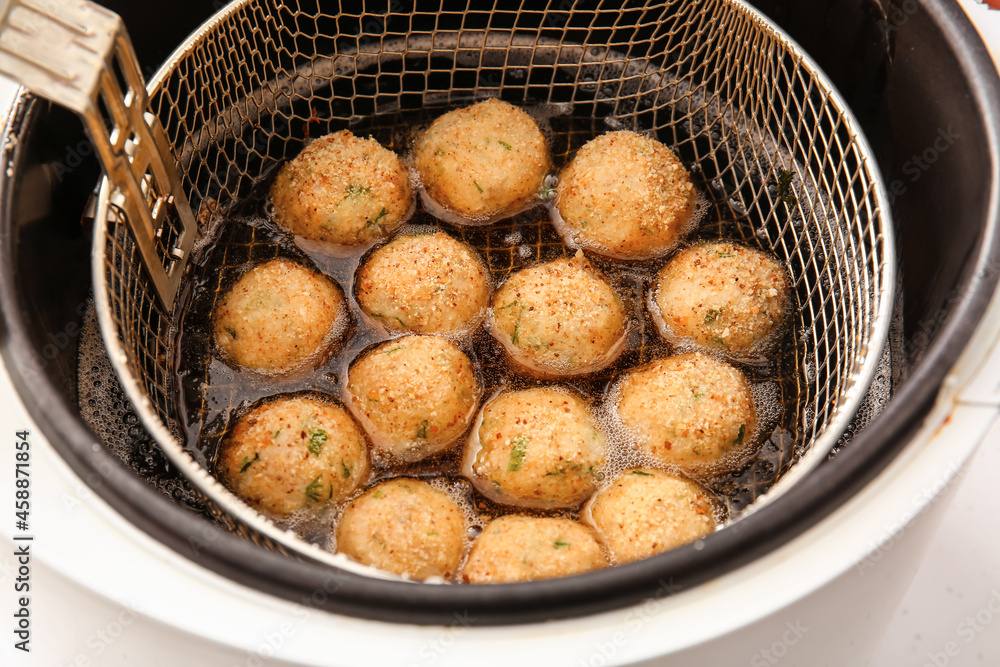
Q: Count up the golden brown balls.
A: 14